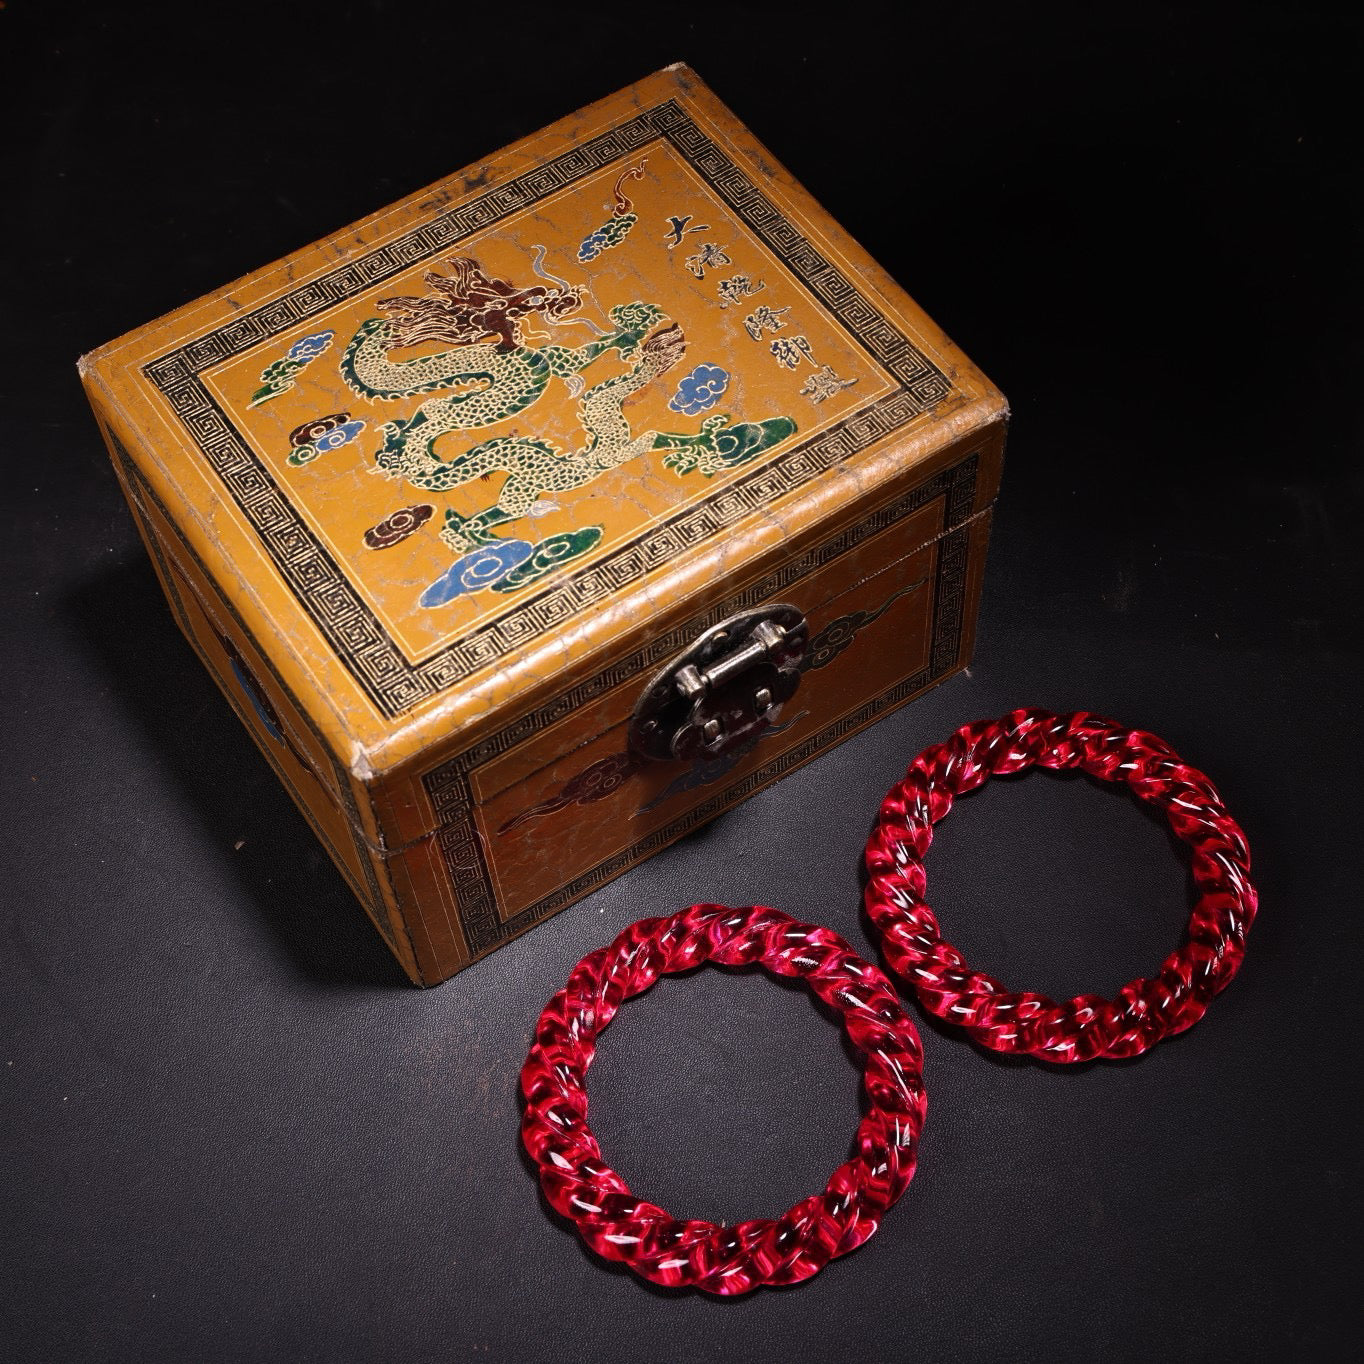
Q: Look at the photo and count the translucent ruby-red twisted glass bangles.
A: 2